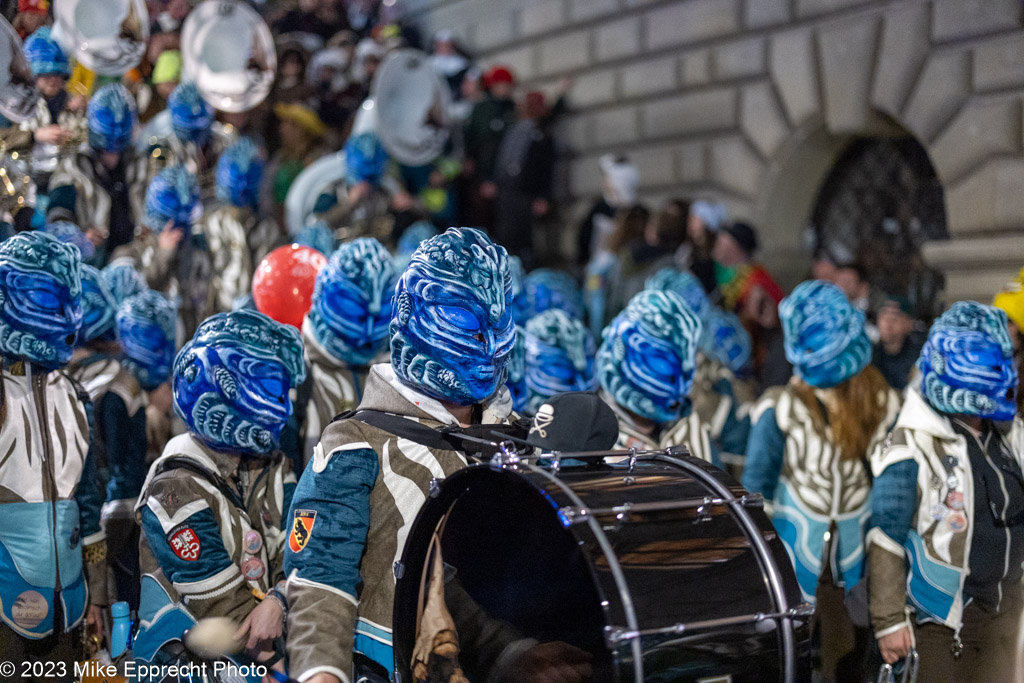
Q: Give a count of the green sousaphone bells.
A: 0